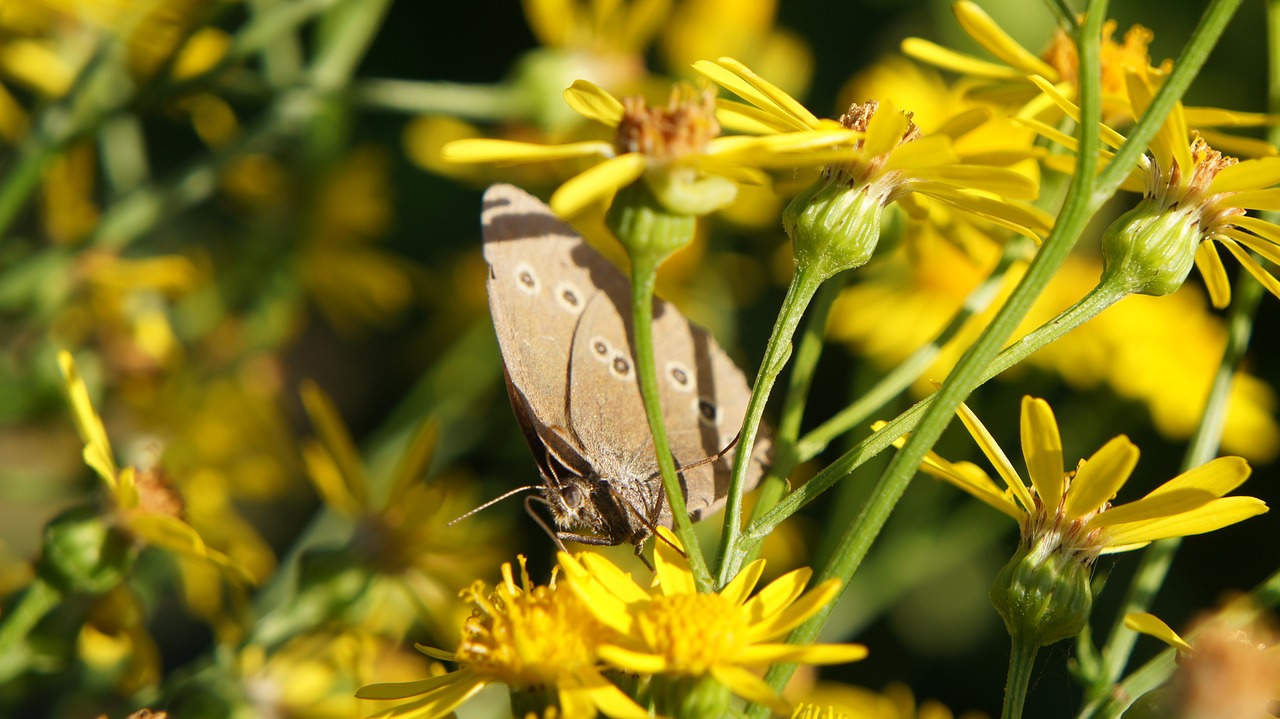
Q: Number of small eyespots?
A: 6